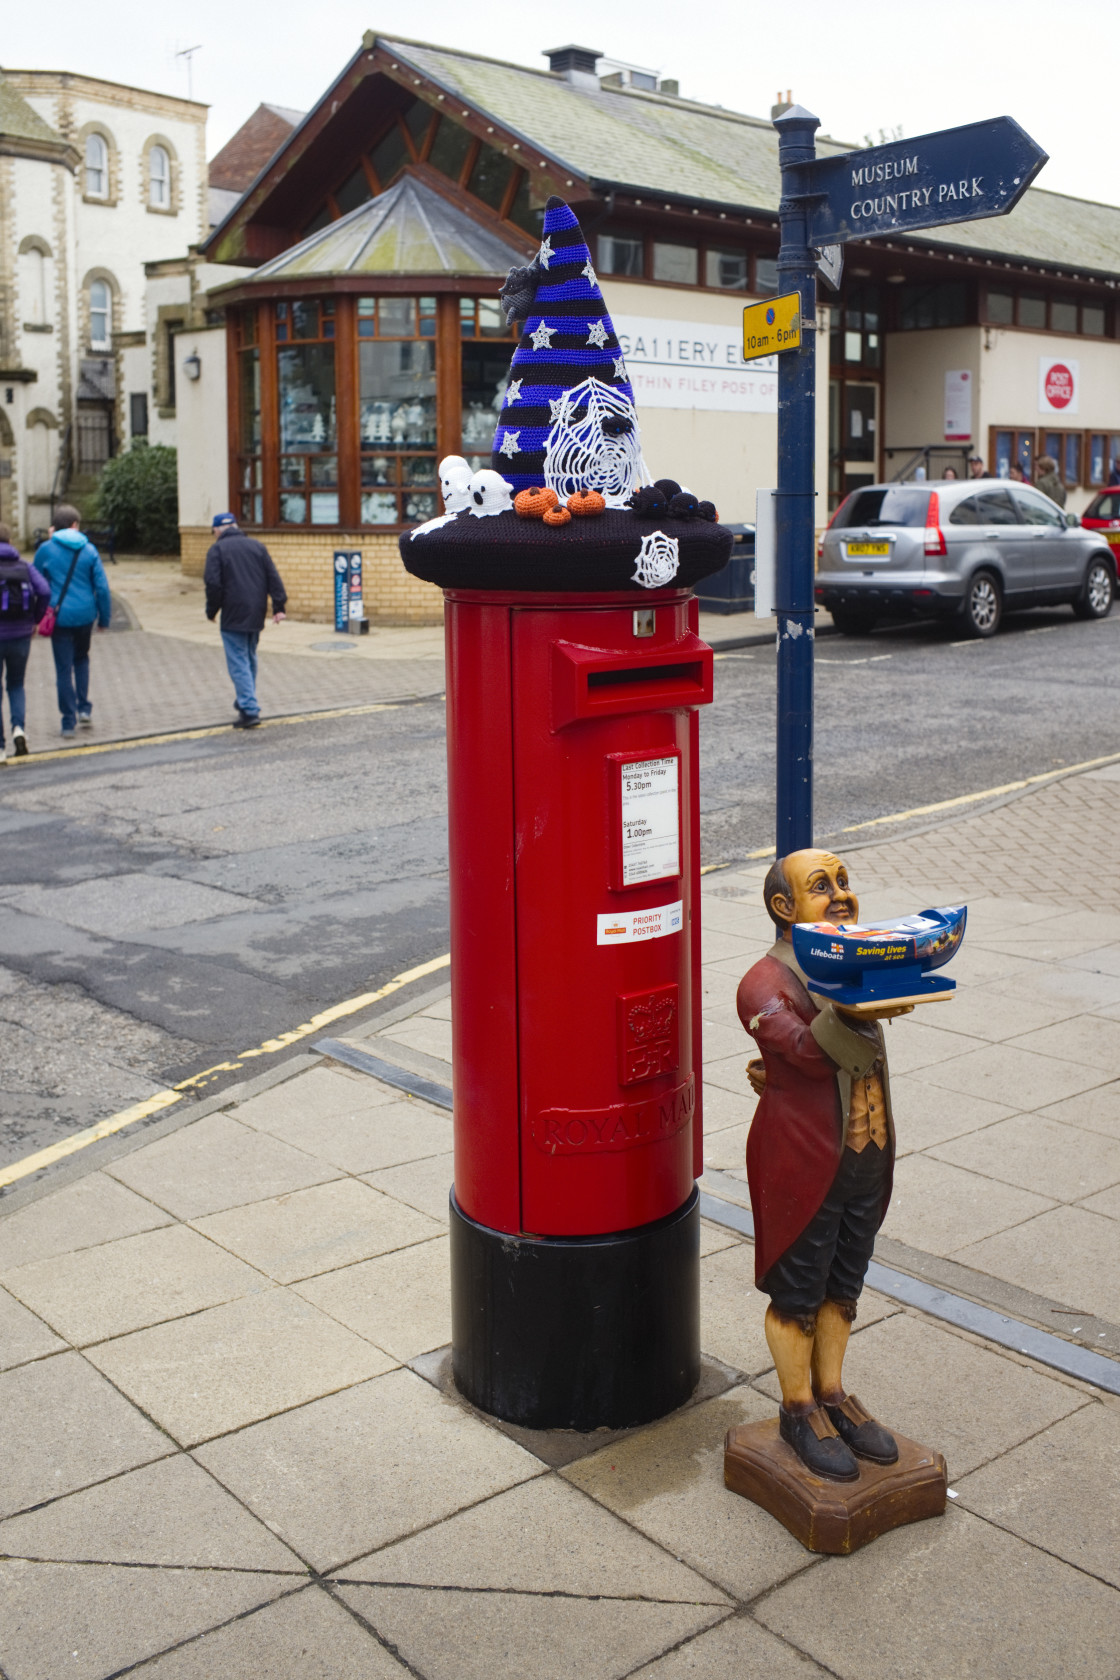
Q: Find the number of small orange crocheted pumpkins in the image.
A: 3